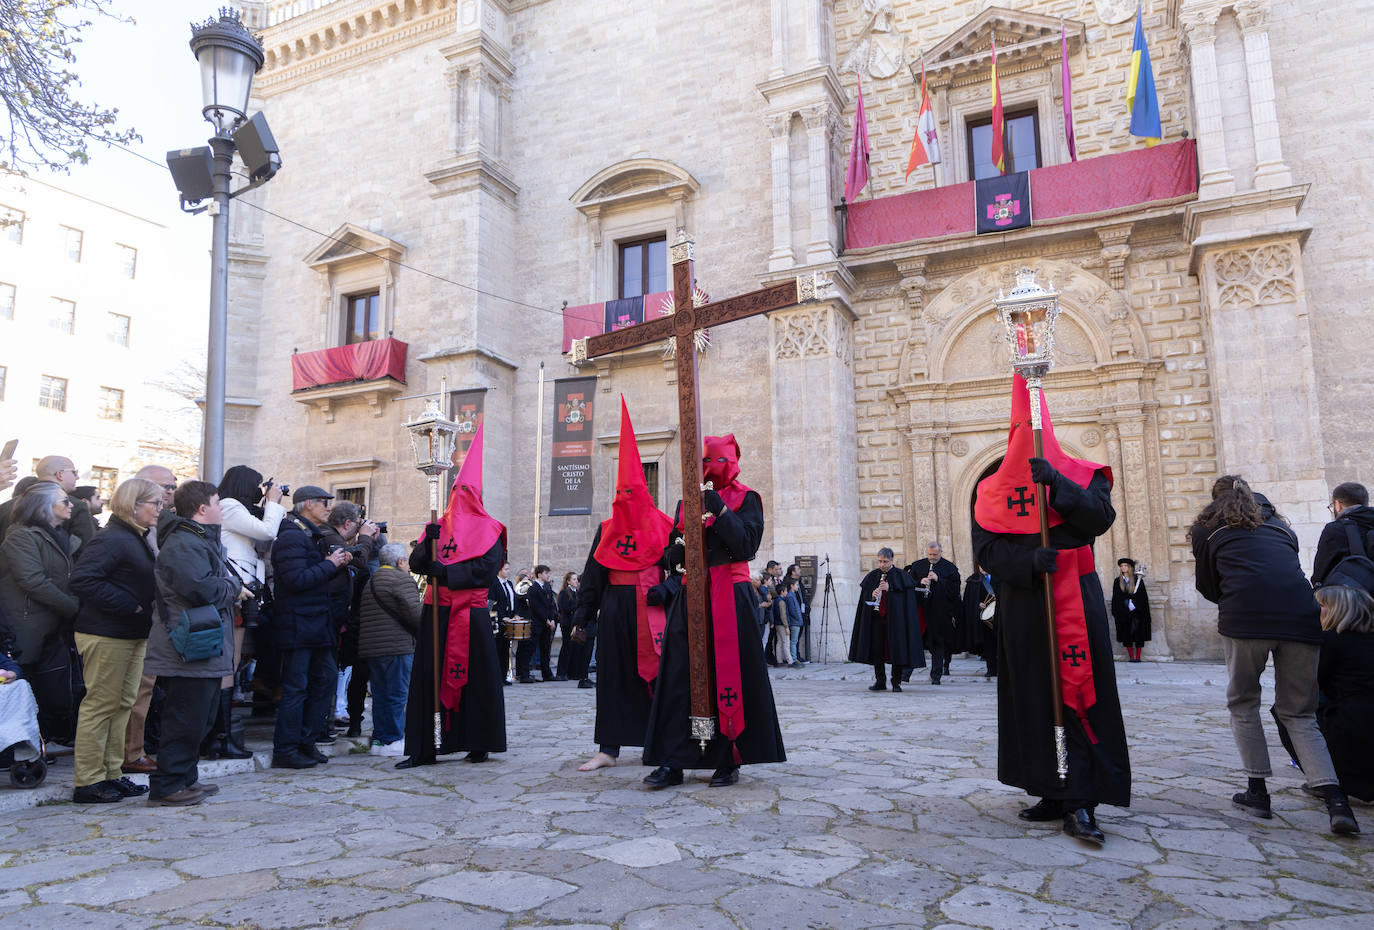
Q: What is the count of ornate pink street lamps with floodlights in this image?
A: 0